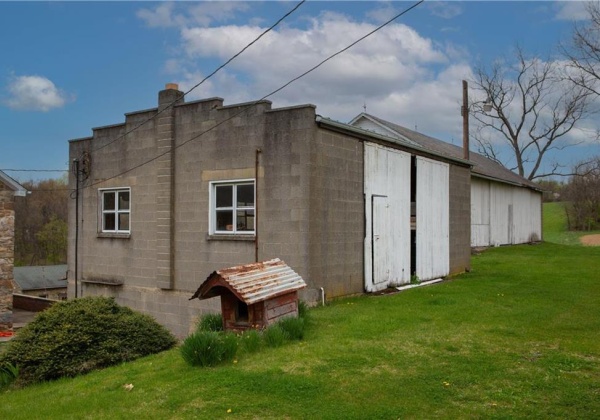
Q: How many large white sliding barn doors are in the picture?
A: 2